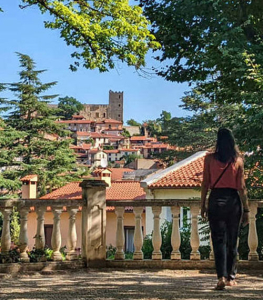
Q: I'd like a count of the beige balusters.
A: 13